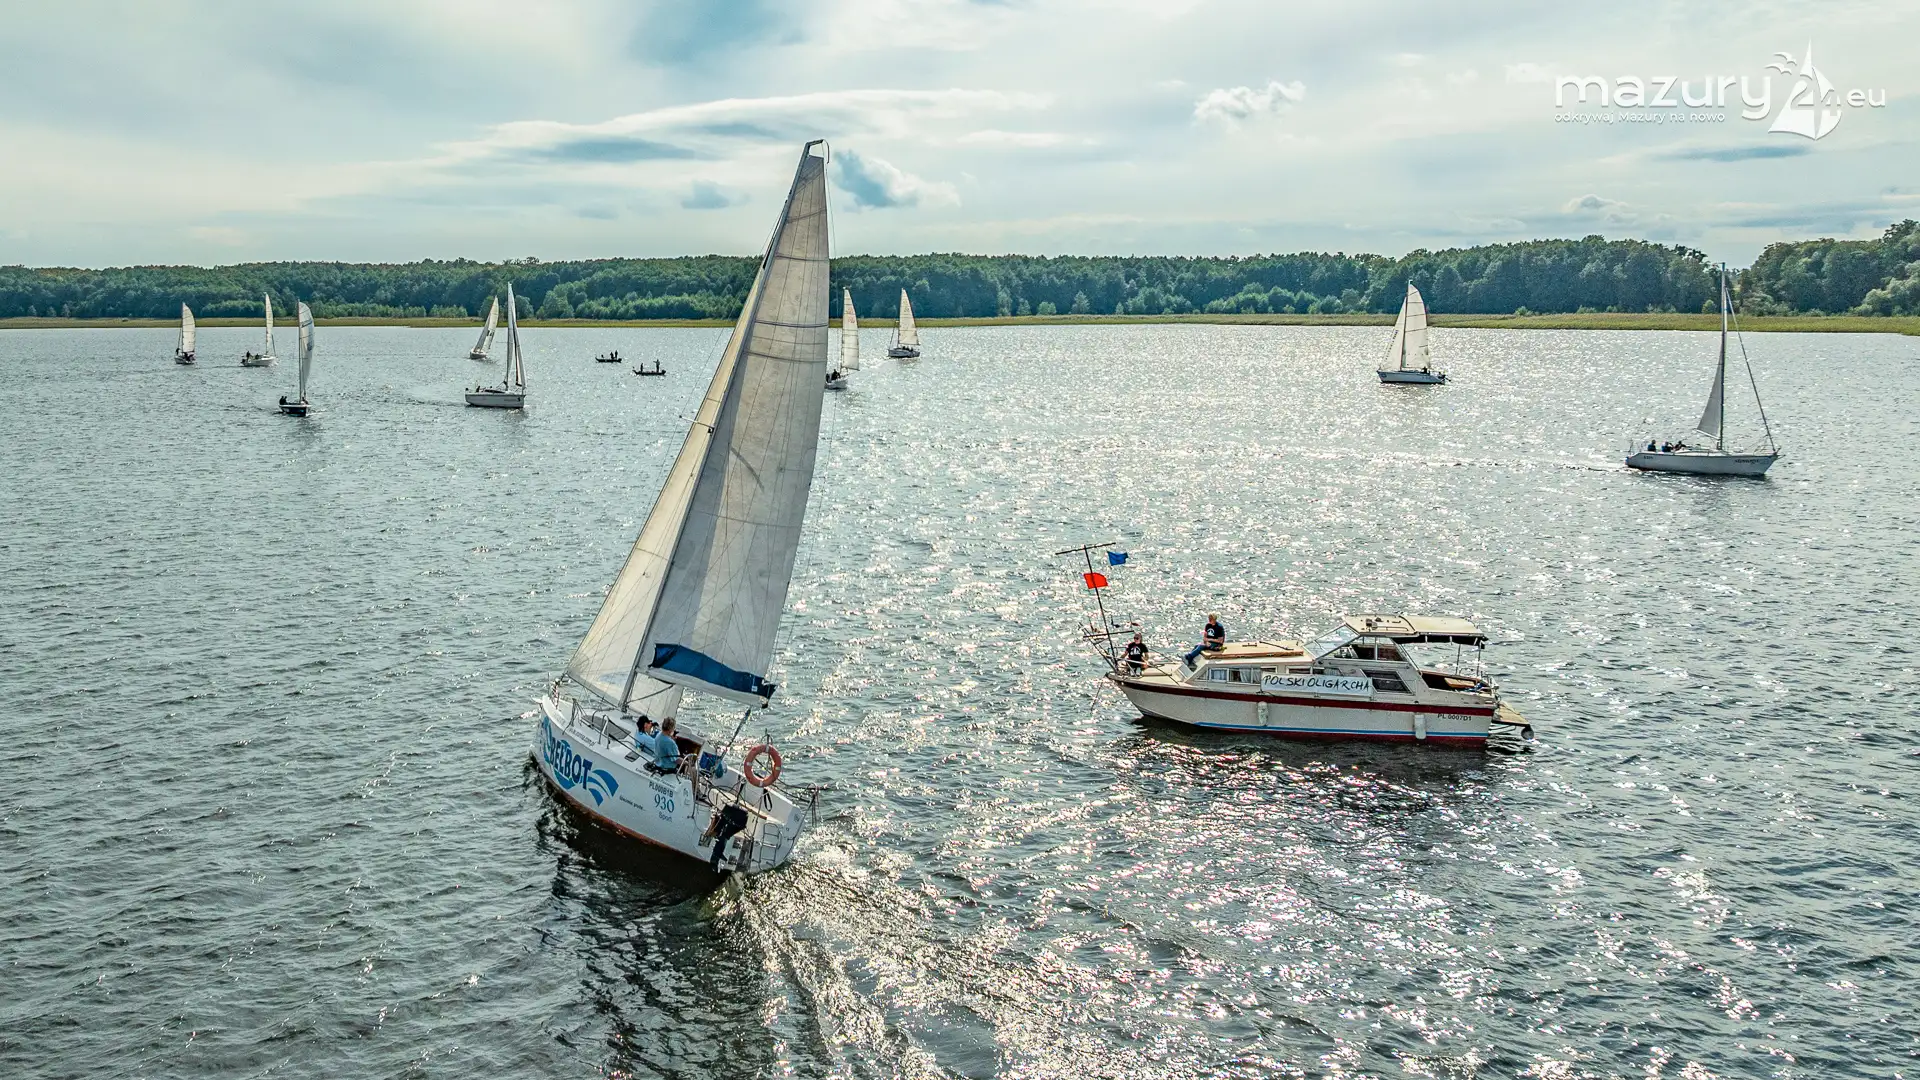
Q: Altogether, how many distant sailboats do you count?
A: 9